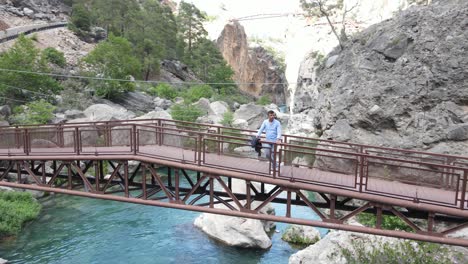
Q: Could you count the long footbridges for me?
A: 1